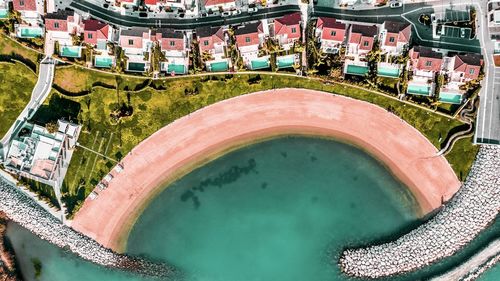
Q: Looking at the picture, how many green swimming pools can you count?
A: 13